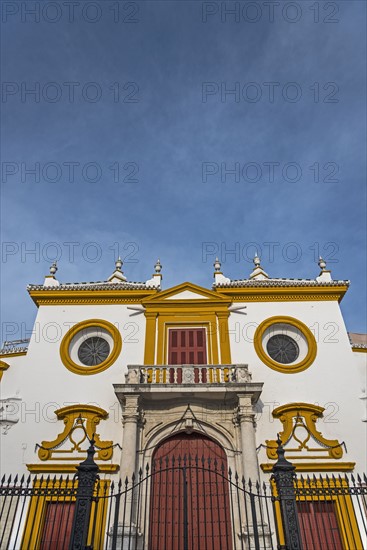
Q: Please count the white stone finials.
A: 6